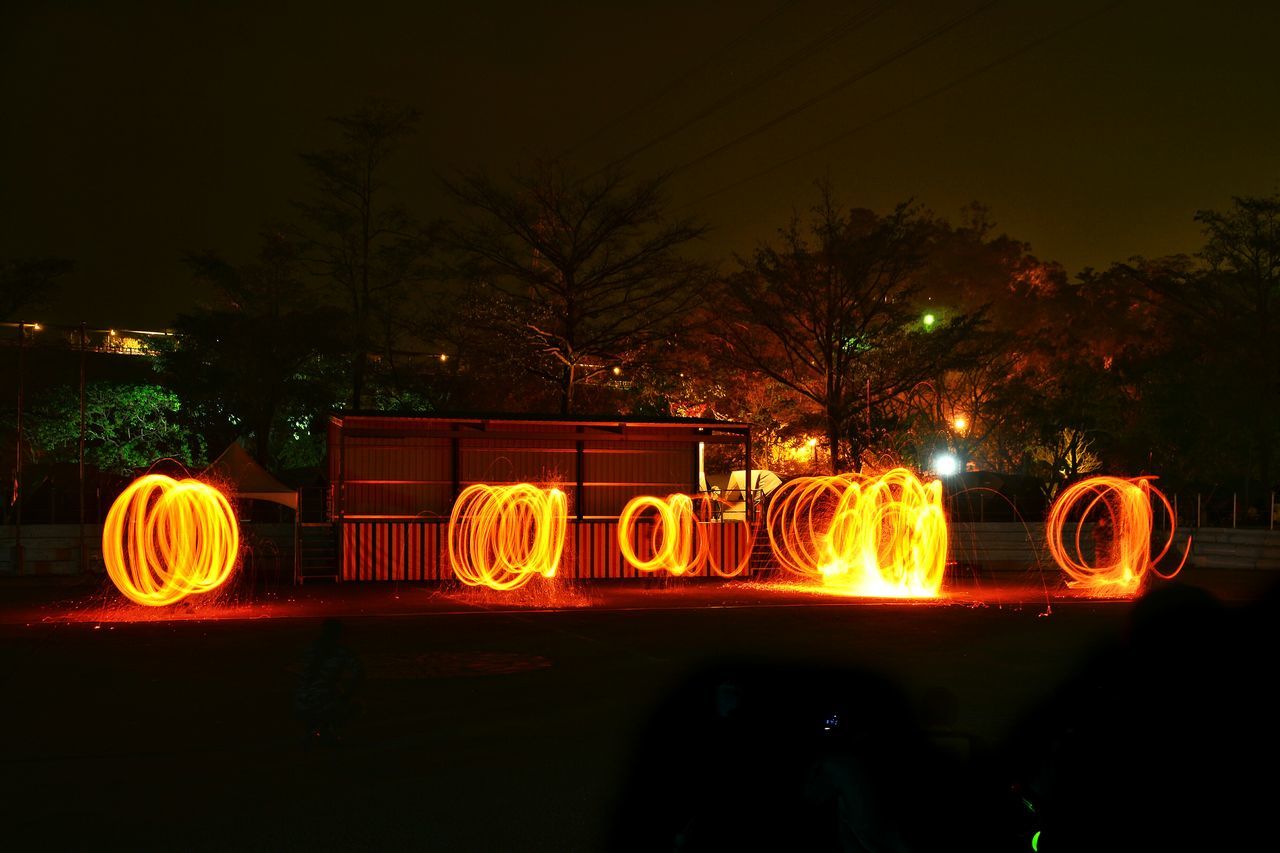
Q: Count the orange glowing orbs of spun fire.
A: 5